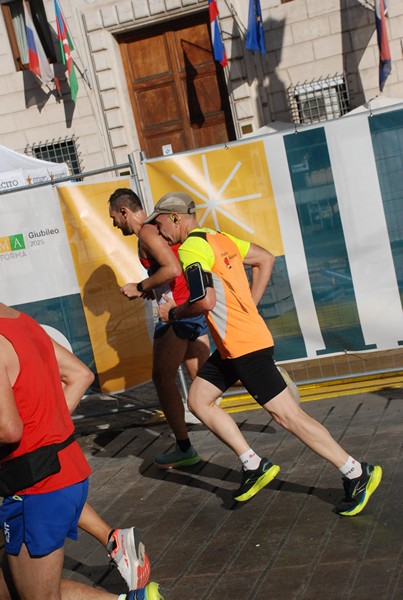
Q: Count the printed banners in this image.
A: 2